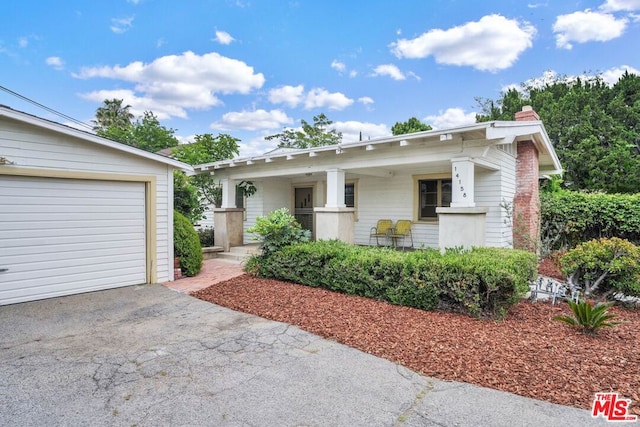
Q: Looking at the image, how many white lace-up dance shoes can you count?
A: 0